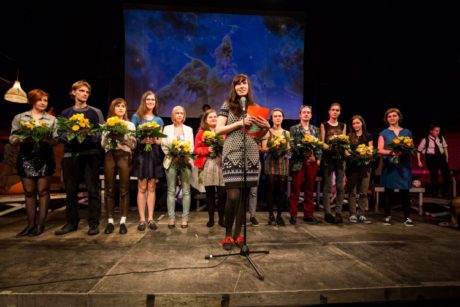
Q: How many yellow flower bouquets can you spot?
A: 11